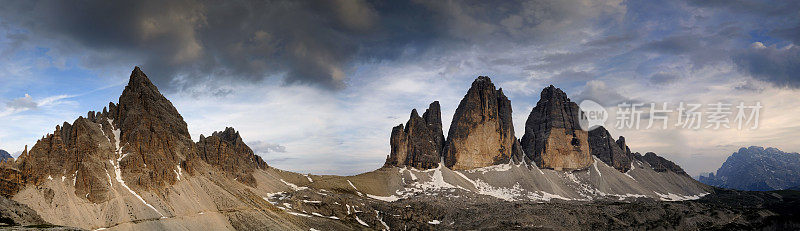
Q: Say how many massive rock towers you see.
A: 3